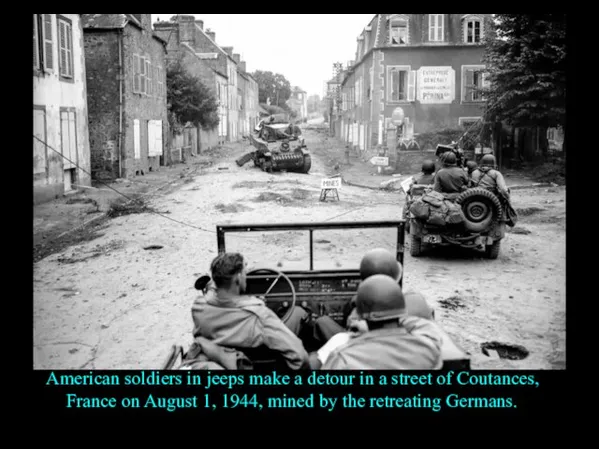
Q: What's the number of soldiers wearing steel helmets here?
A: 6